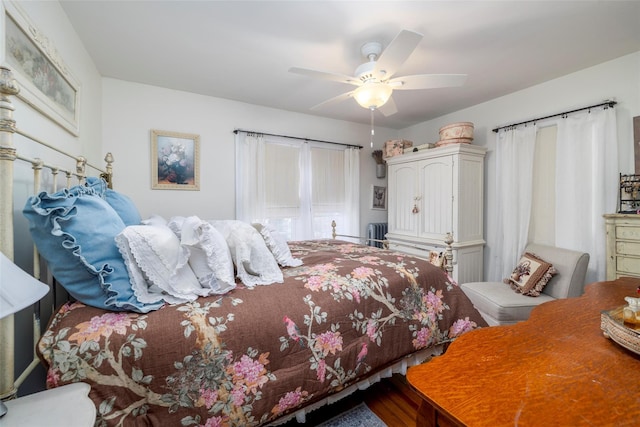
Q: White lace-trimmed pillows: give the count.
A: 4